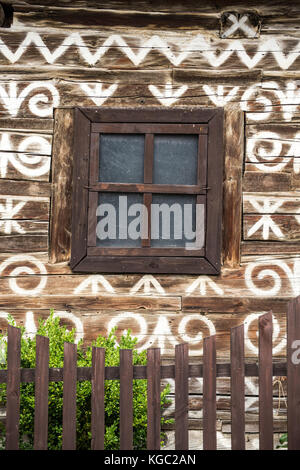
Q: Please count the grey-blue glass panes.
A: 4